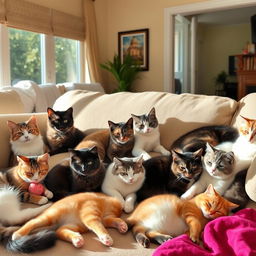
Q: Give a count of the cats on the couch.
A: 12